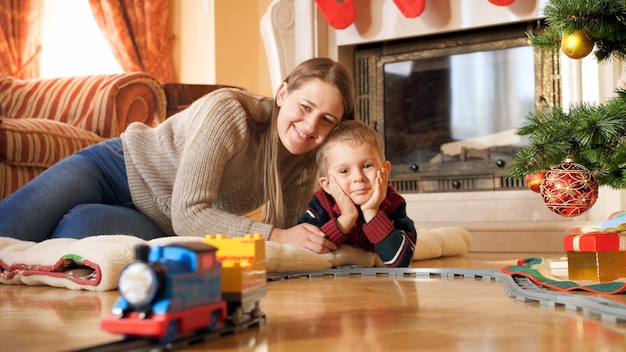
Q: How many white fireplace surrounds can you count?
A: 1